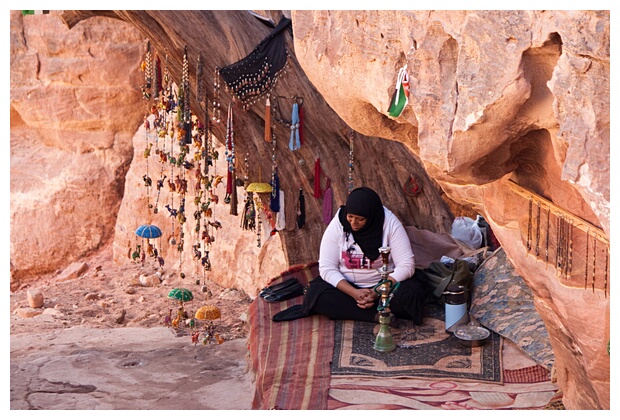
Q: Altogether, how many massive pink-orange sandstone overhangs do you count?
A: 1